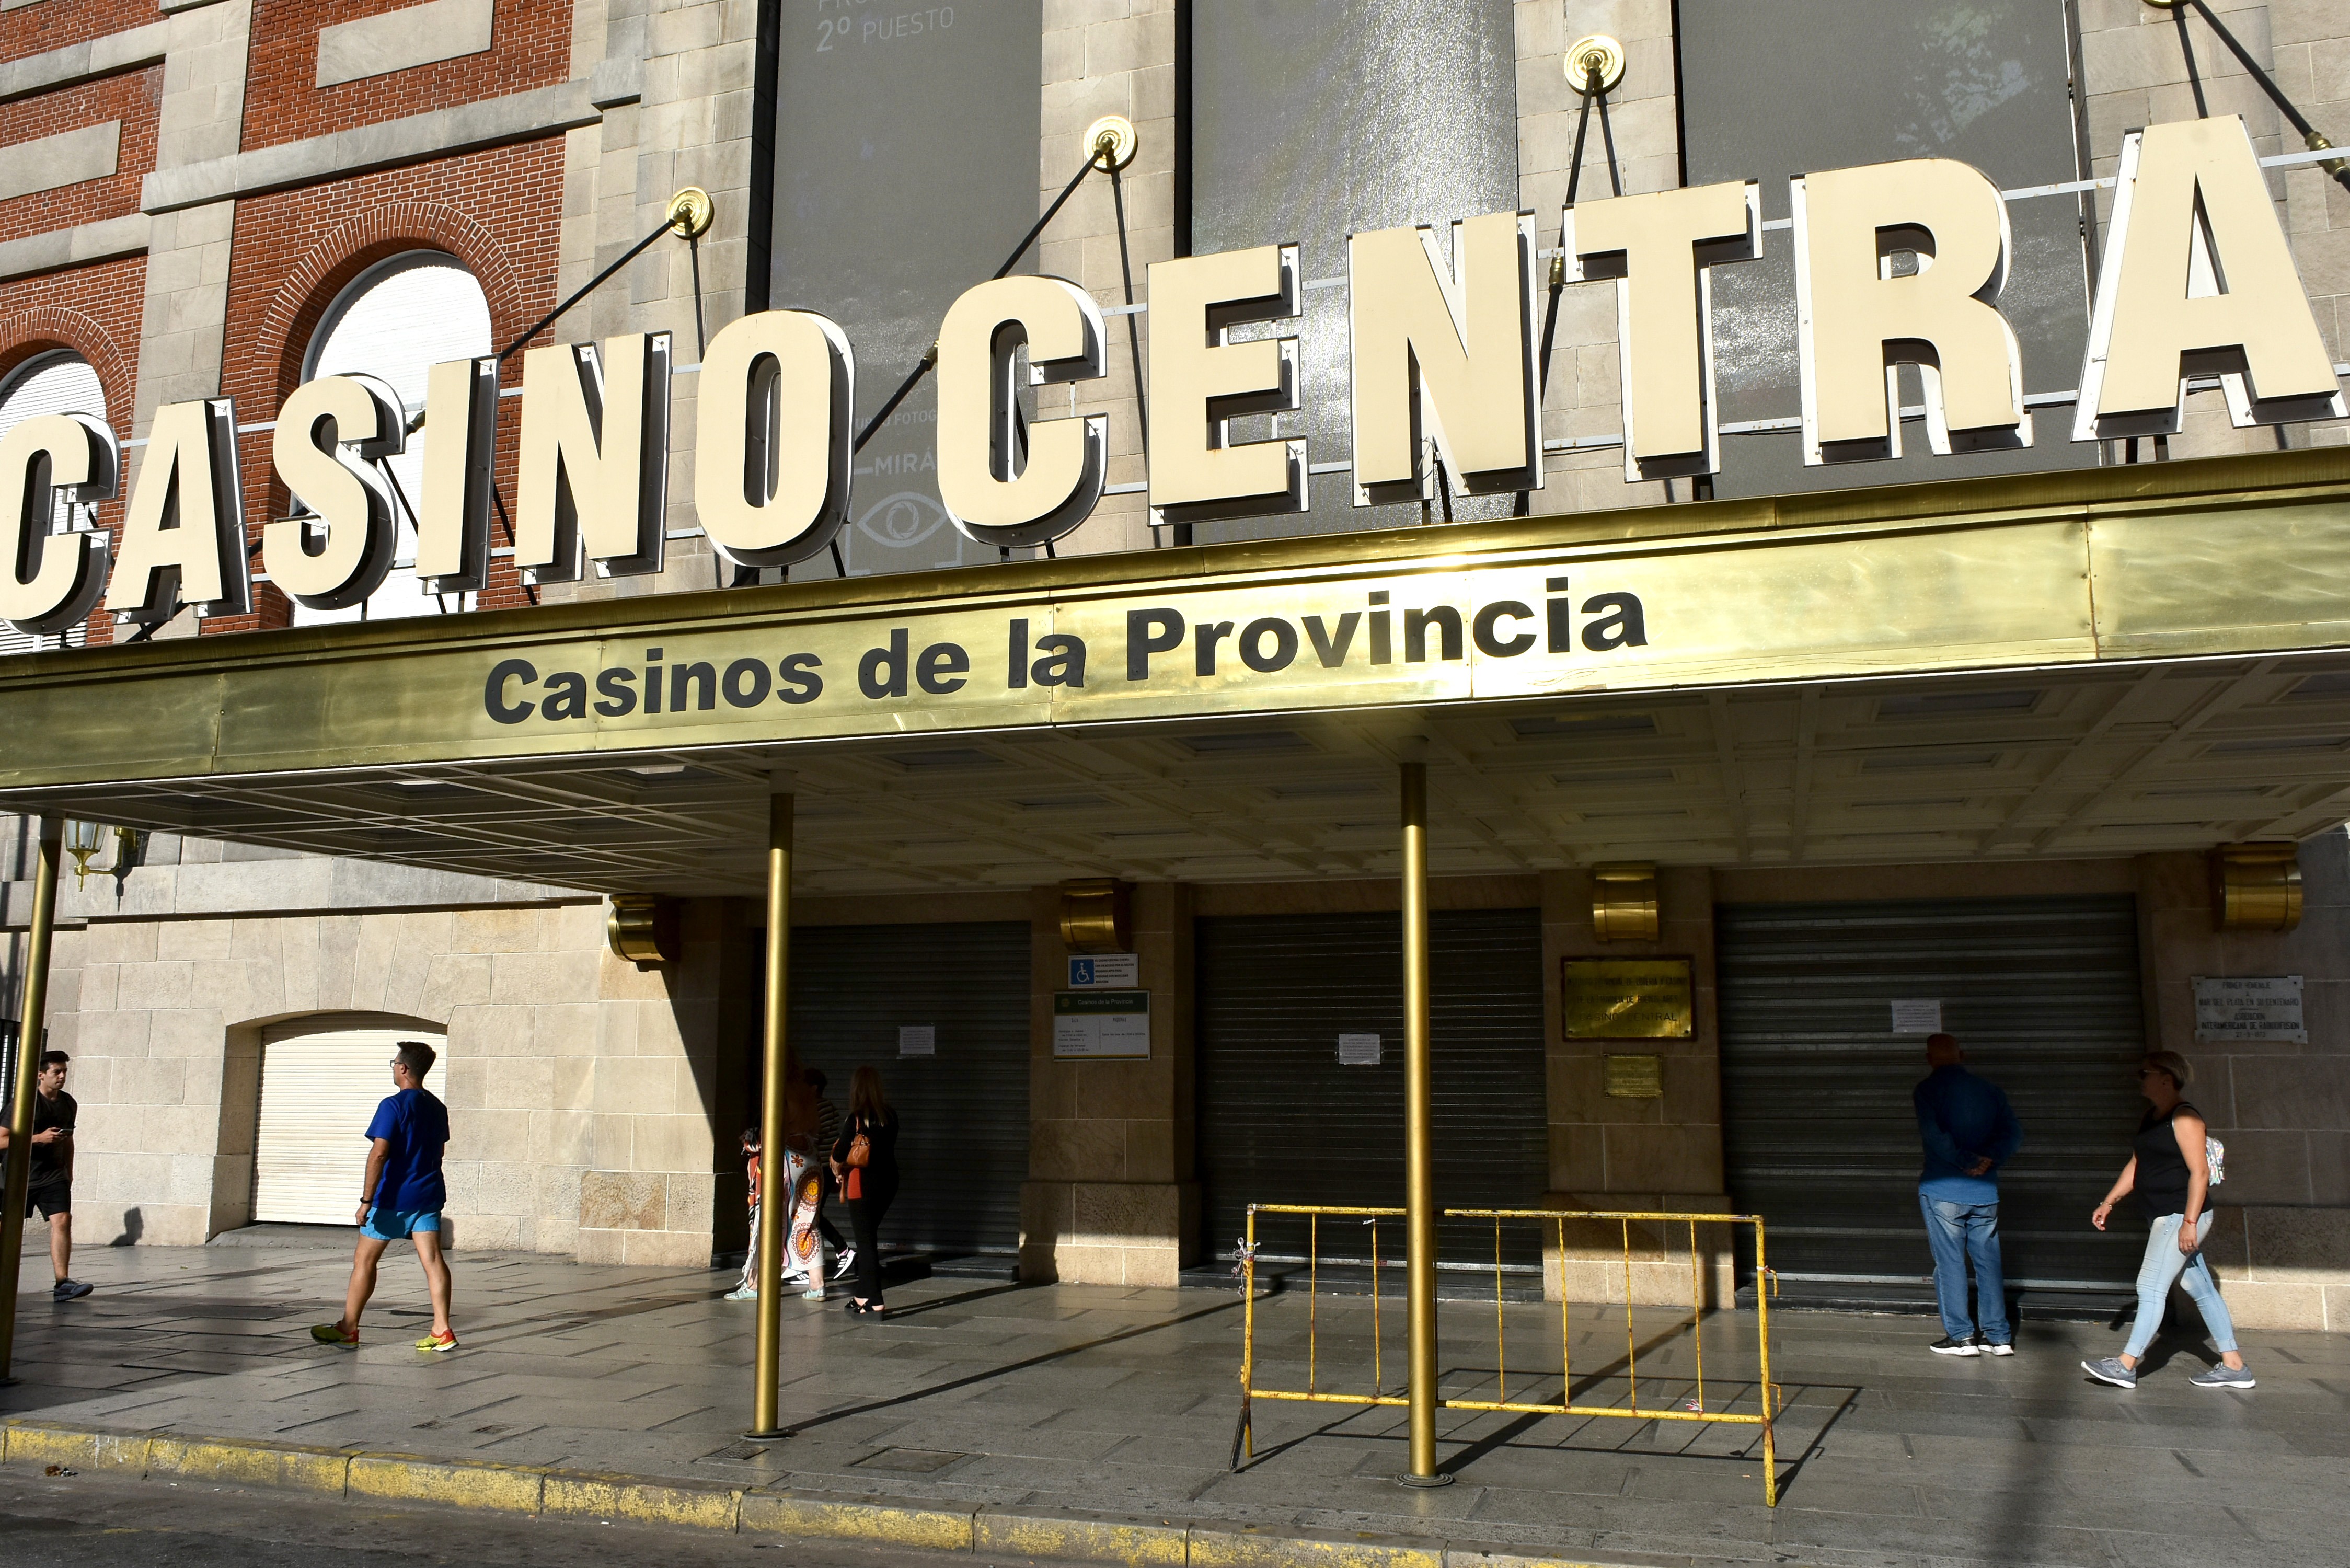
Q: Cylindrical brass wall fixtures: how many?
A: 4